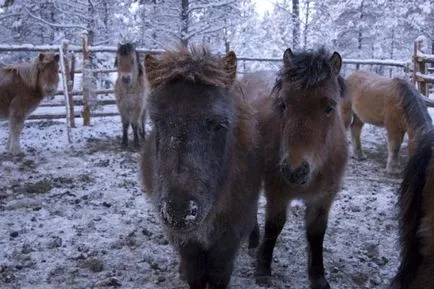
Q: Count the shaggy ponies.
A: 6